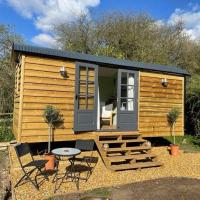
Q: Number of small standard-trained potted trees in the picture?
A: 2